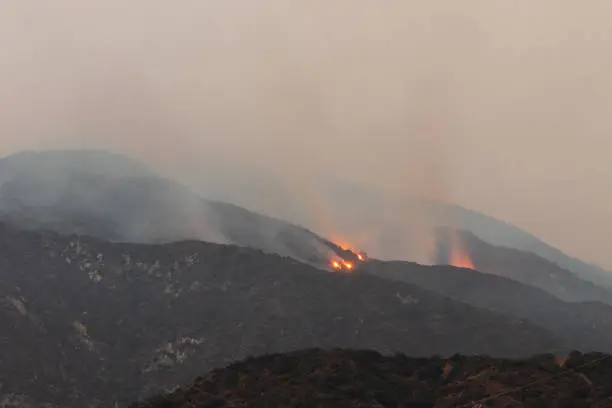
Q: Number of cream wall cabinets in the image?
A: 0